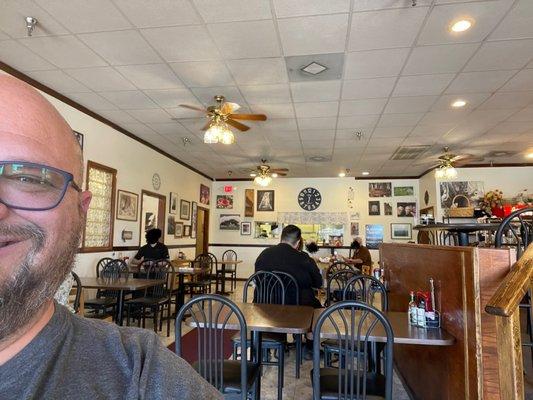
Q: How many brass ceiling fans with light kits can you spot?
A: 3